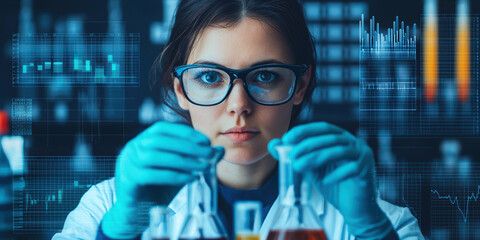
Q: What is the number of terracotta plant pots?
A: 0